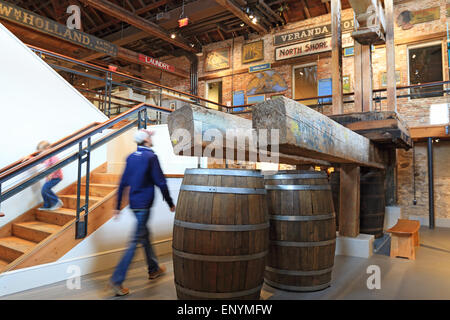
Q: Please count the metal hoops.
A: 11